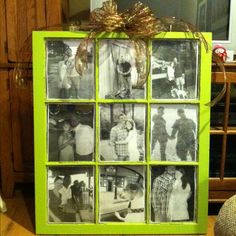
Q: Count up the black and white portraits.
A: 9